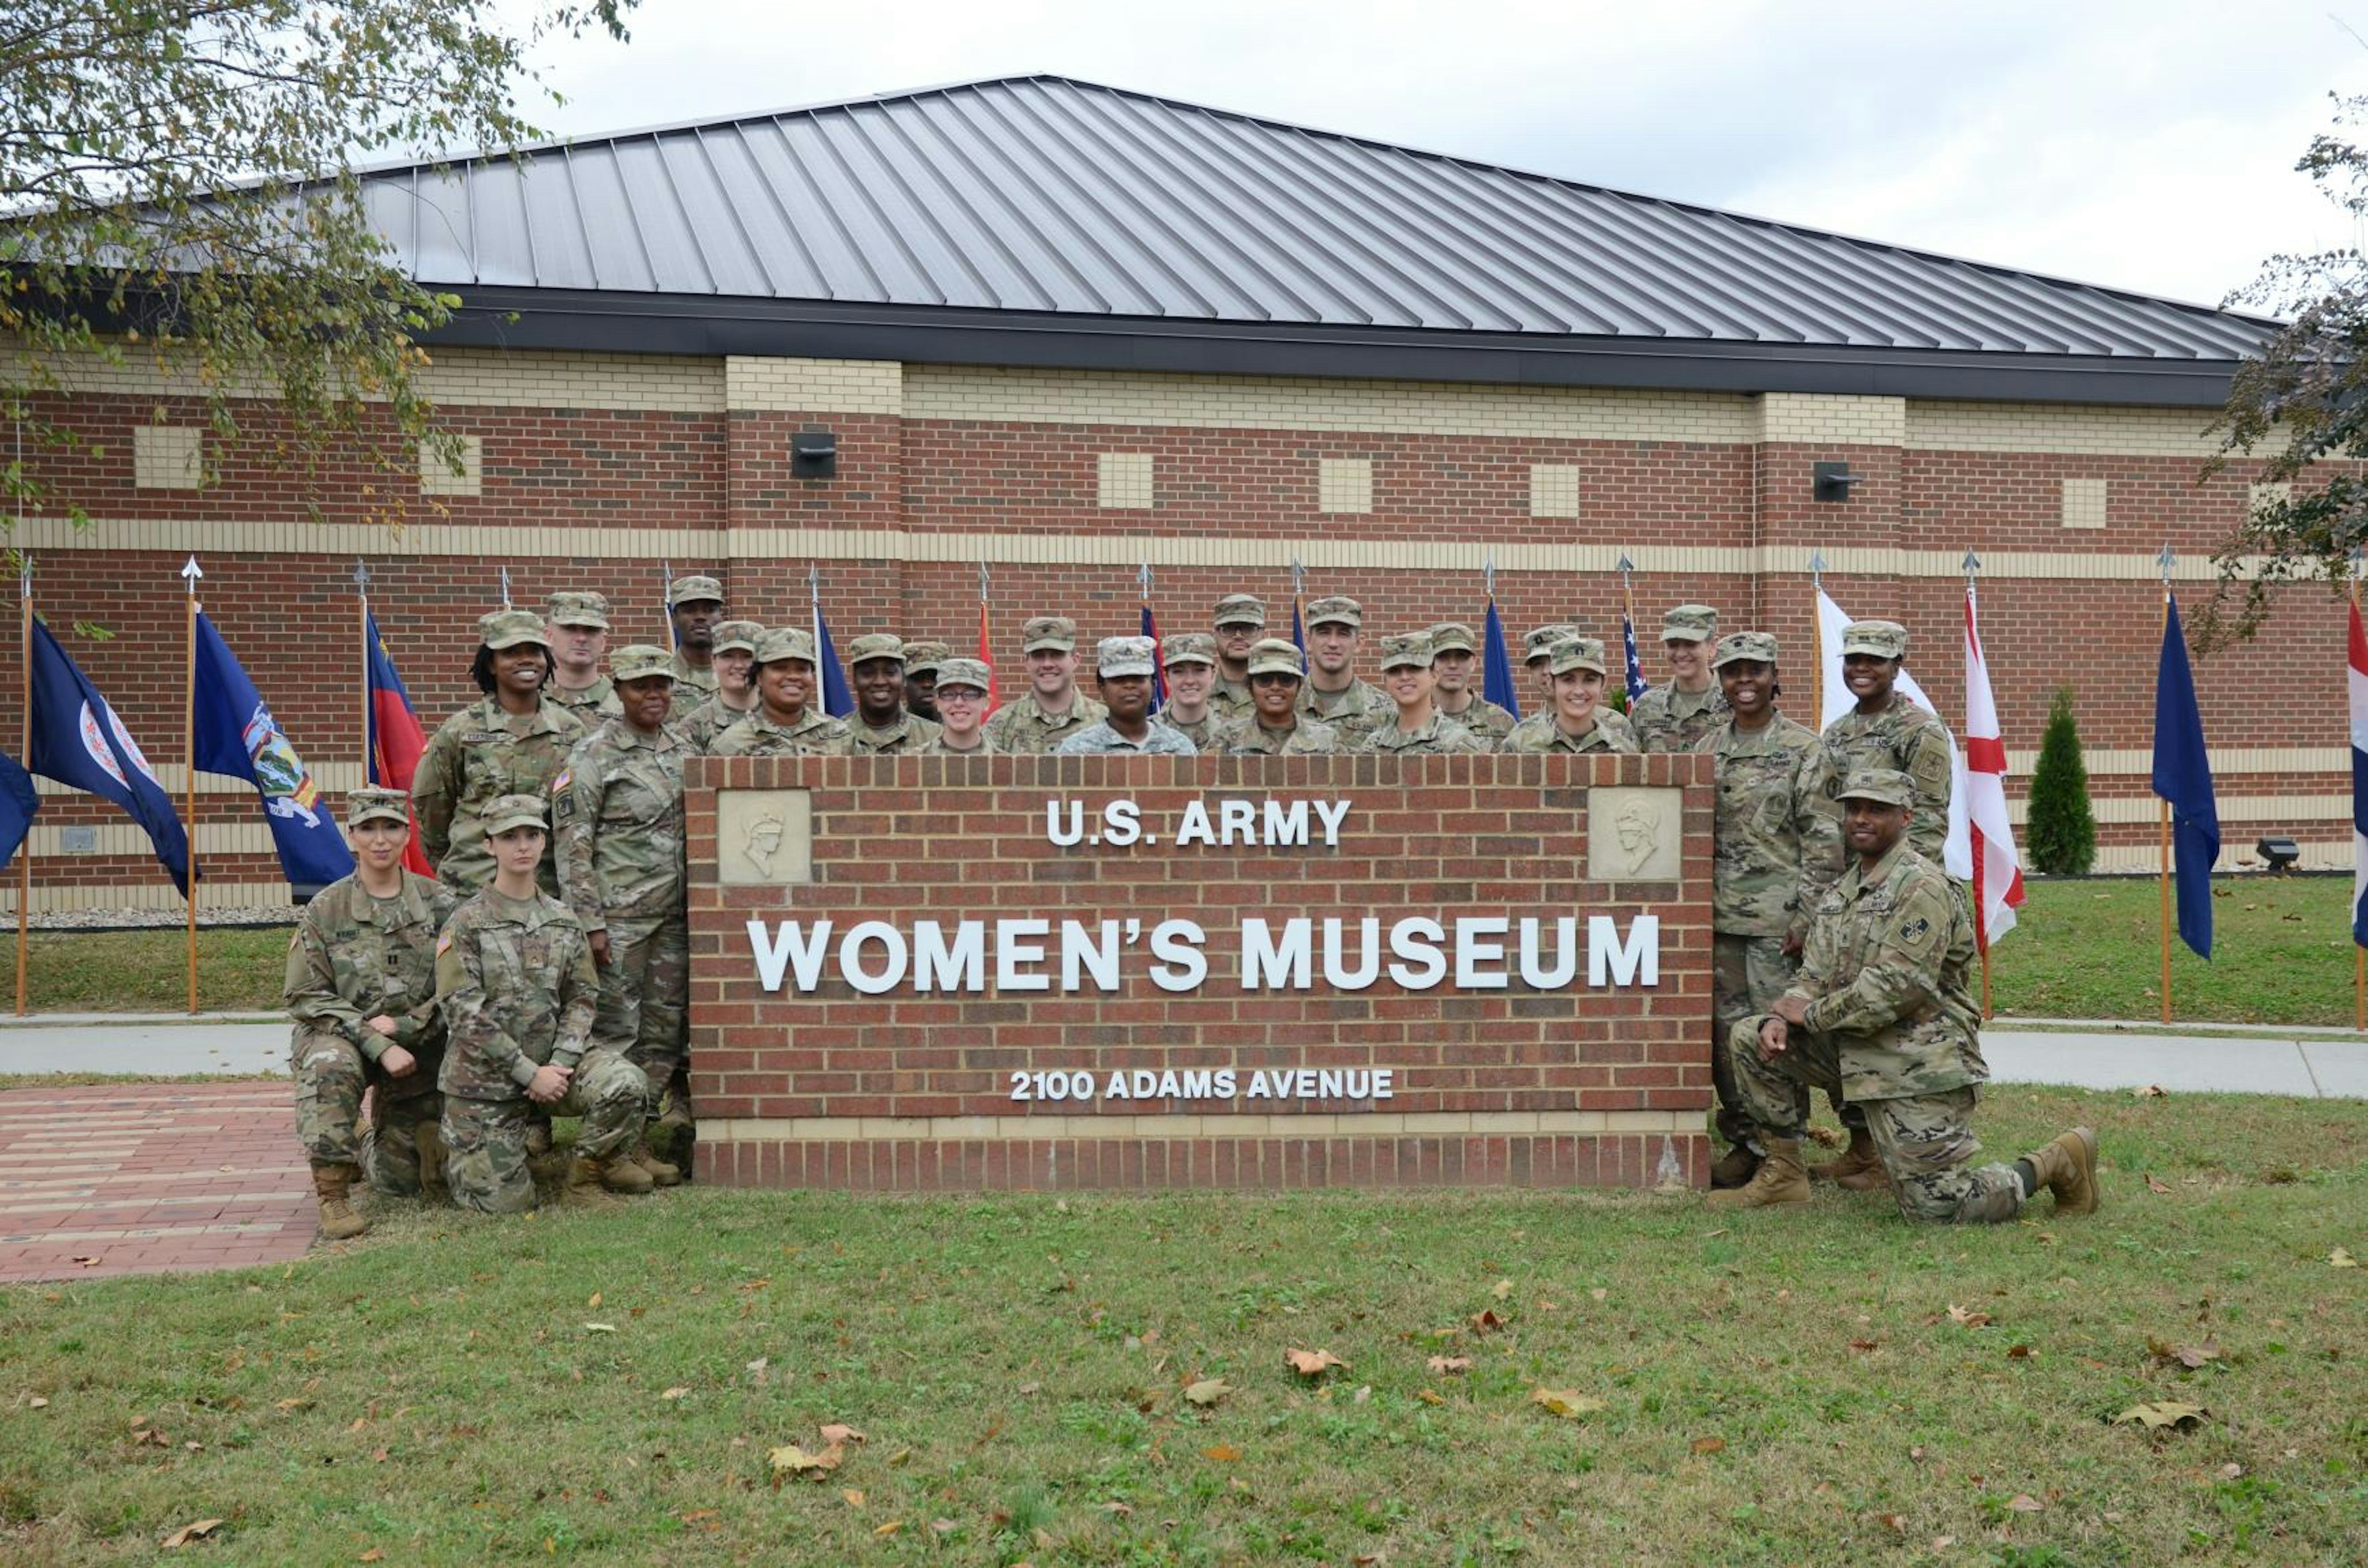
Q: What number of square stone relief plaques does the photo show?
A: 2